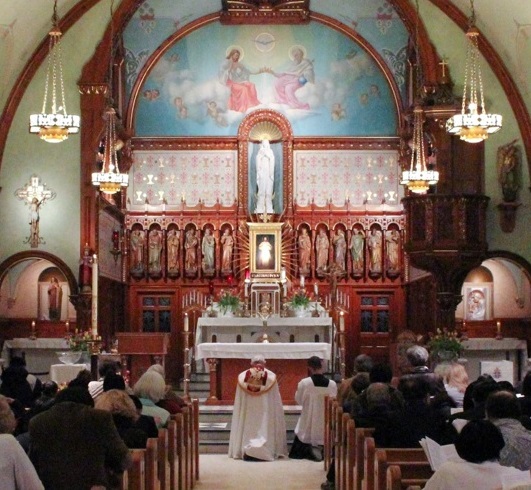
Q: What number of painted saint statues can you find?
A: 12